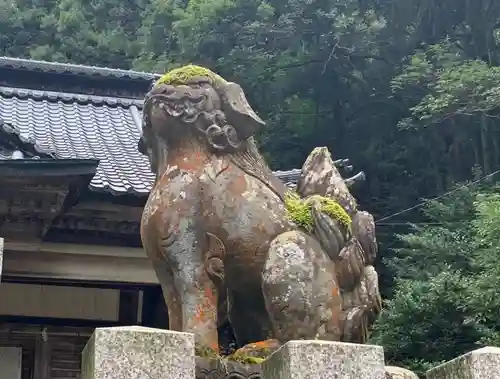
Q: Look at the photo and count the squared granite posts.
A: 3